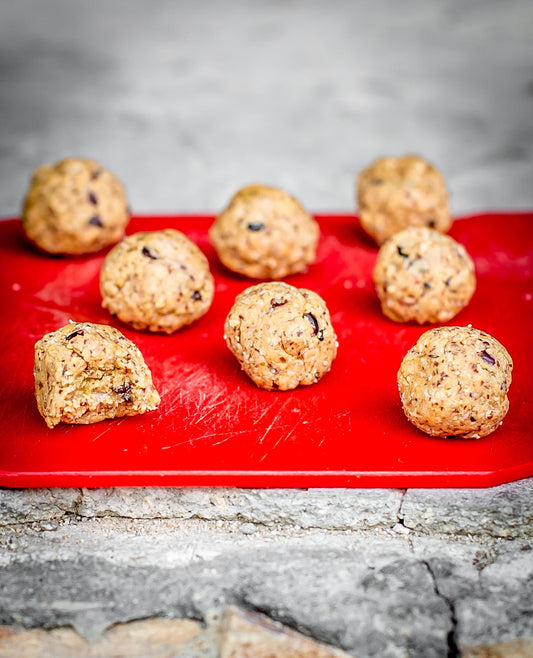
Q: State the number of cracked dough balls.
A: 1